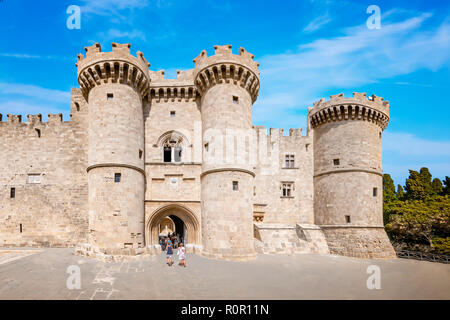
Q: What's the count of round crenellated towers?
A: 3